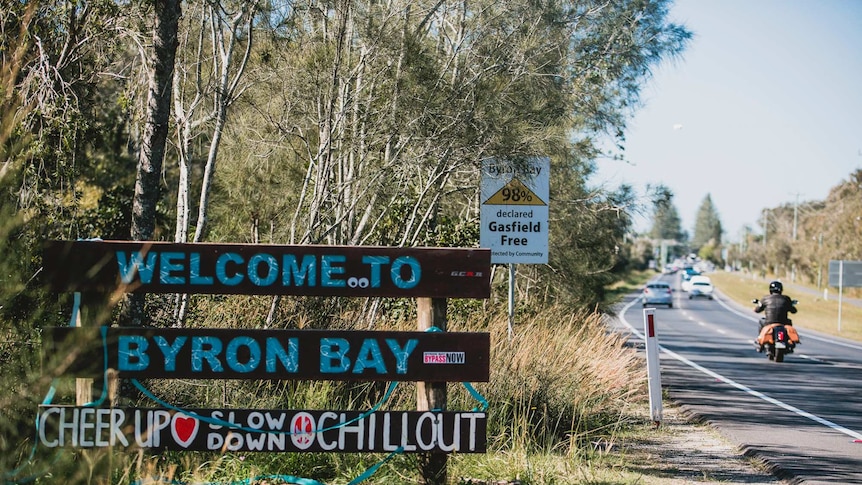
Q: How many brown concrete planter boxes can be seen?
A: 0